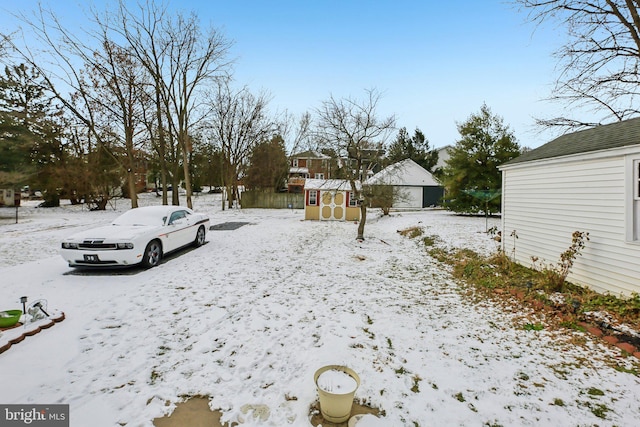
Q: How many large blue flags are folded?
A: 0